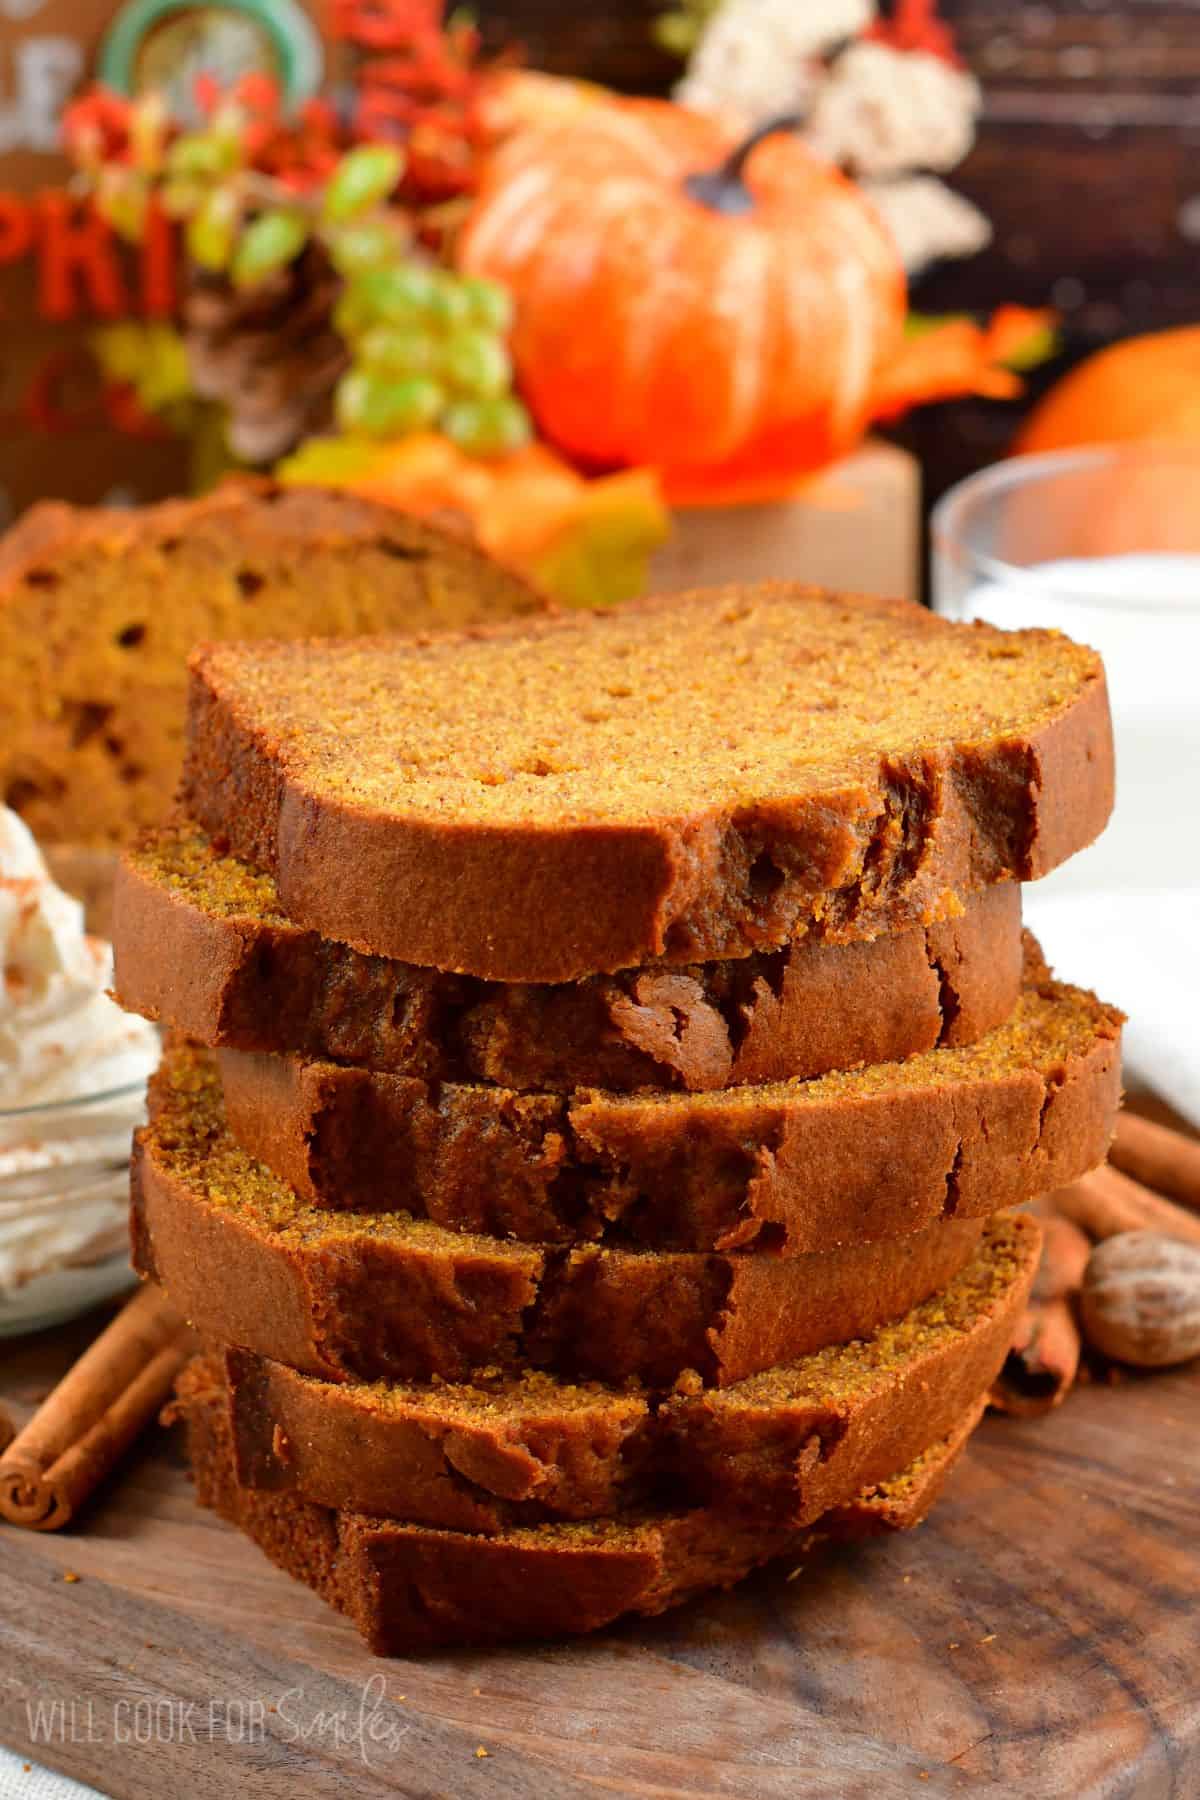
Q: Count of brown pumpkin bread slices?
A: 6